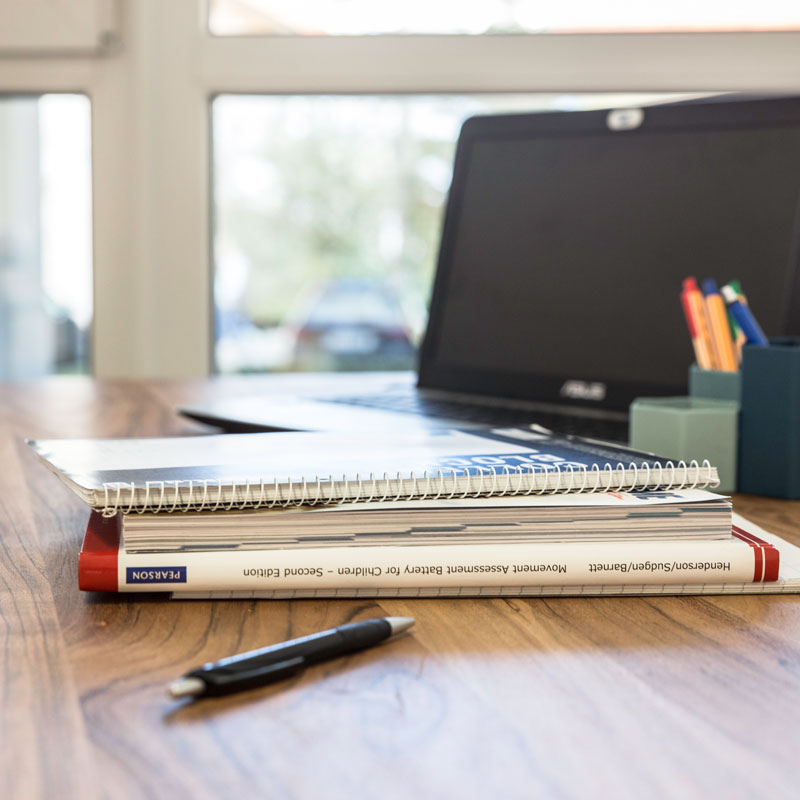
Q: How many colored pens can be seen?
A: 4